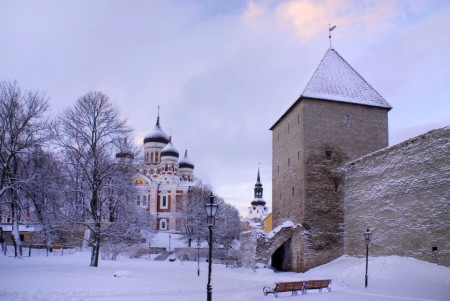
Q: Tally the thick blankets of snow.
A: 1